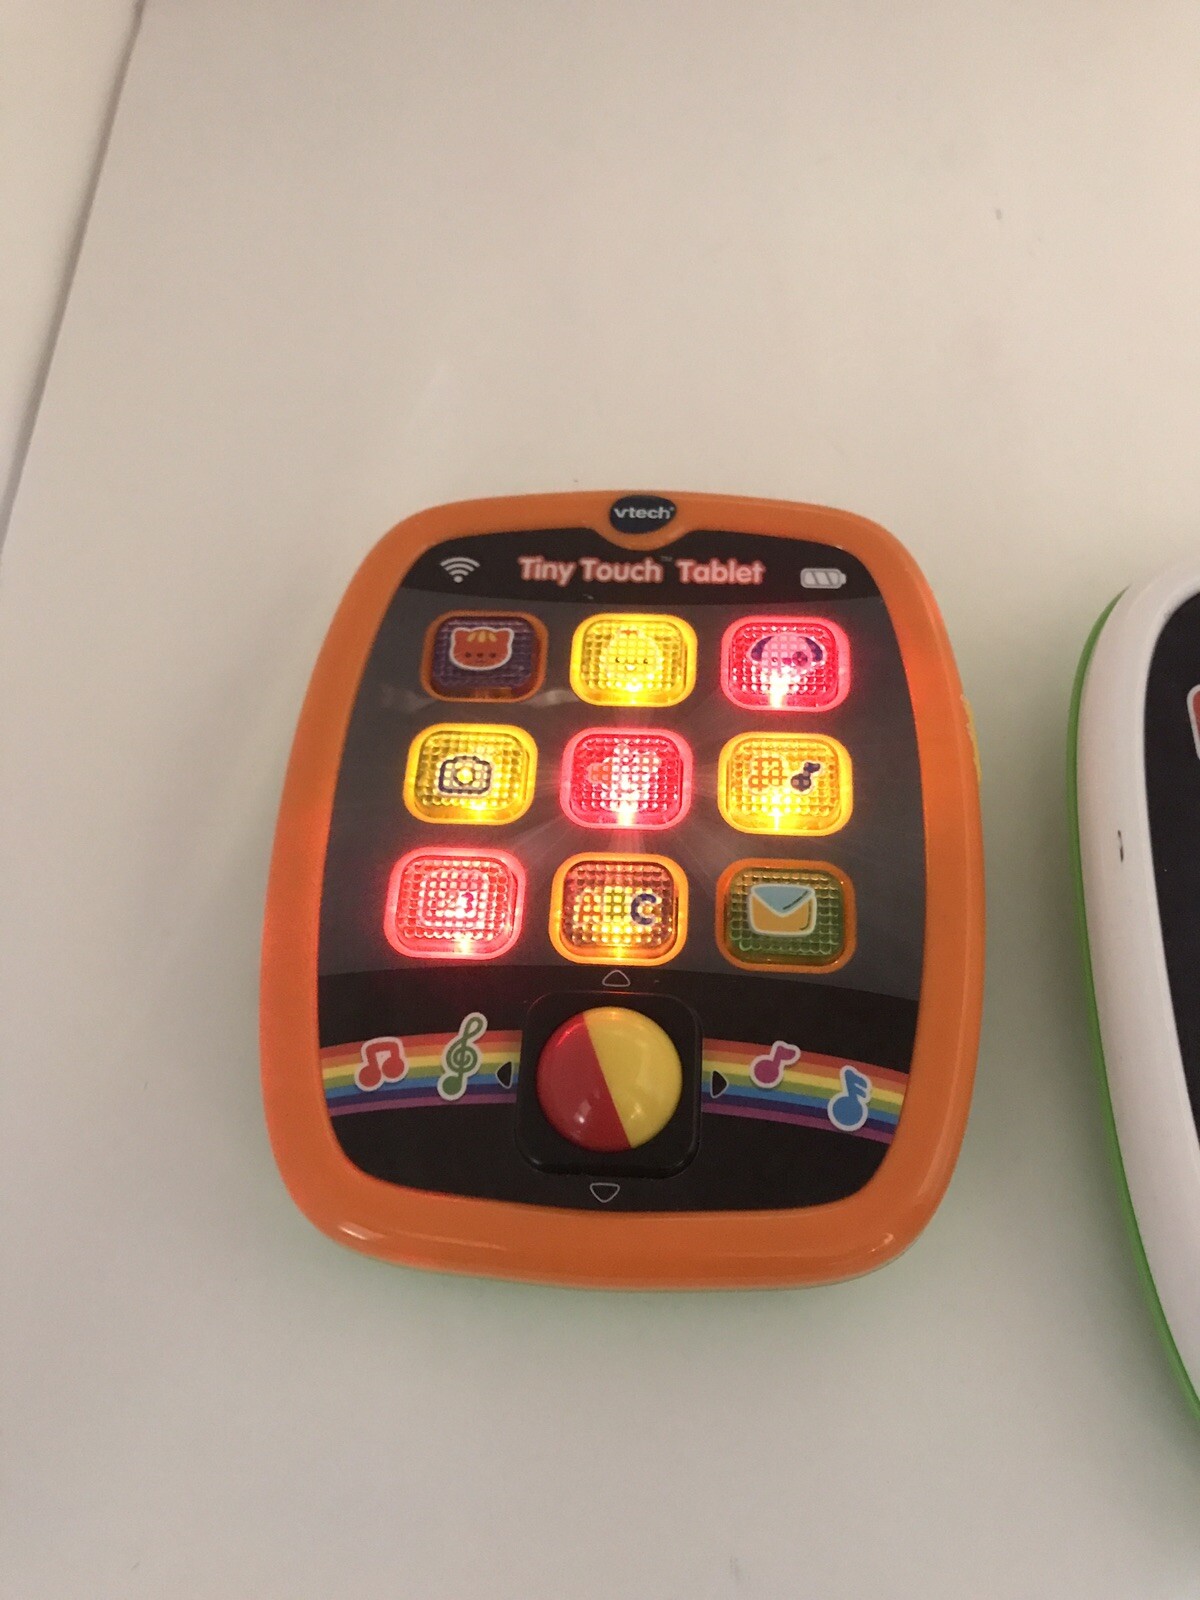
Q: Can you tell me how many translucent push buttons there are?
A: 9